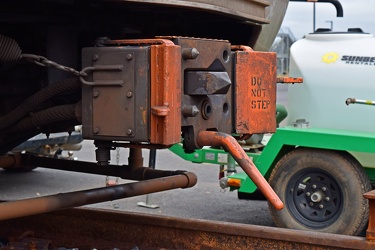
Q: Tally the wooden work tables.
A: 0